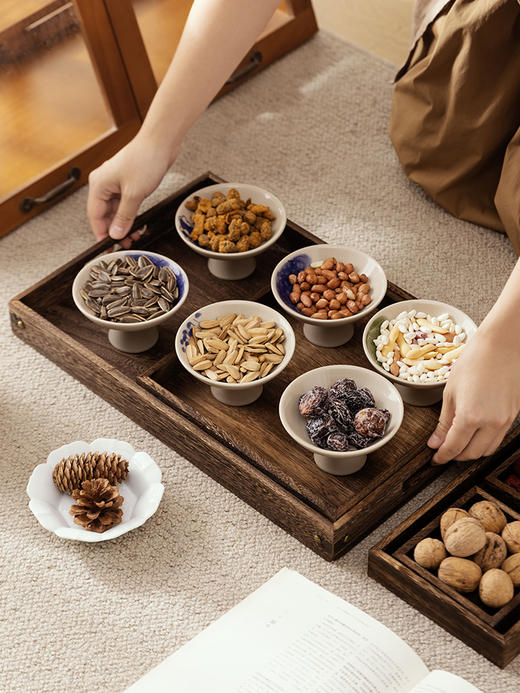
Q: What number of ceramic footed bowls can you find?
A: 6